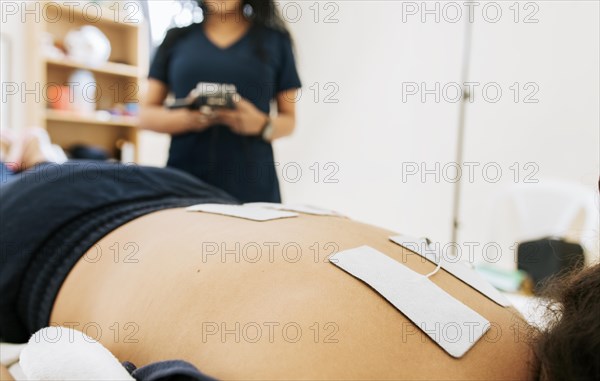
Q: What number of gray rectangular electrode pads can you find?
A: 4